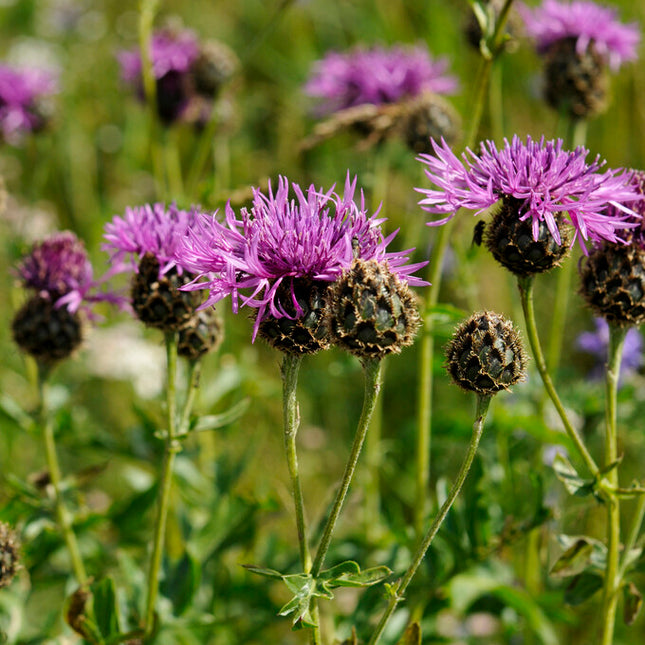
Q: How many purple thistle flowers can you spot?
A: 9